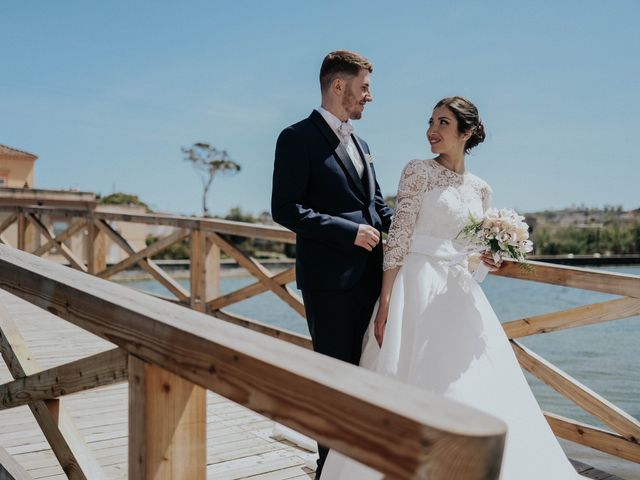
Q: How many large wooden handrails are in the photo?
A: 2